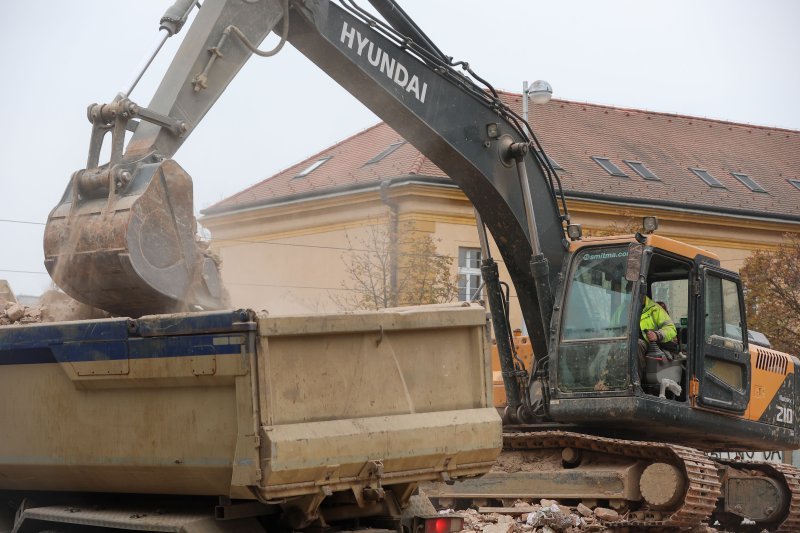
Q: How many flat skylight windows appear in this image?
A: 8